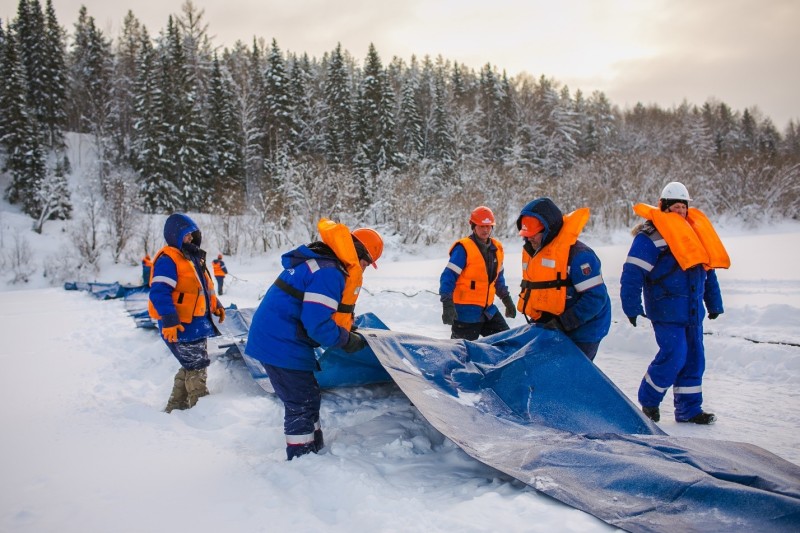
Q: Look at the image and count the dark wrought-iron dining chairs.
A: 0